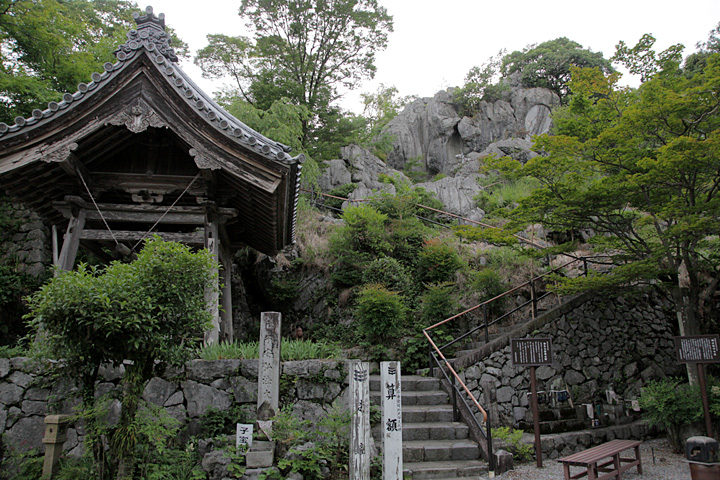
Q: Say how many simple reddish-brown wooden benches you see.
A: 1